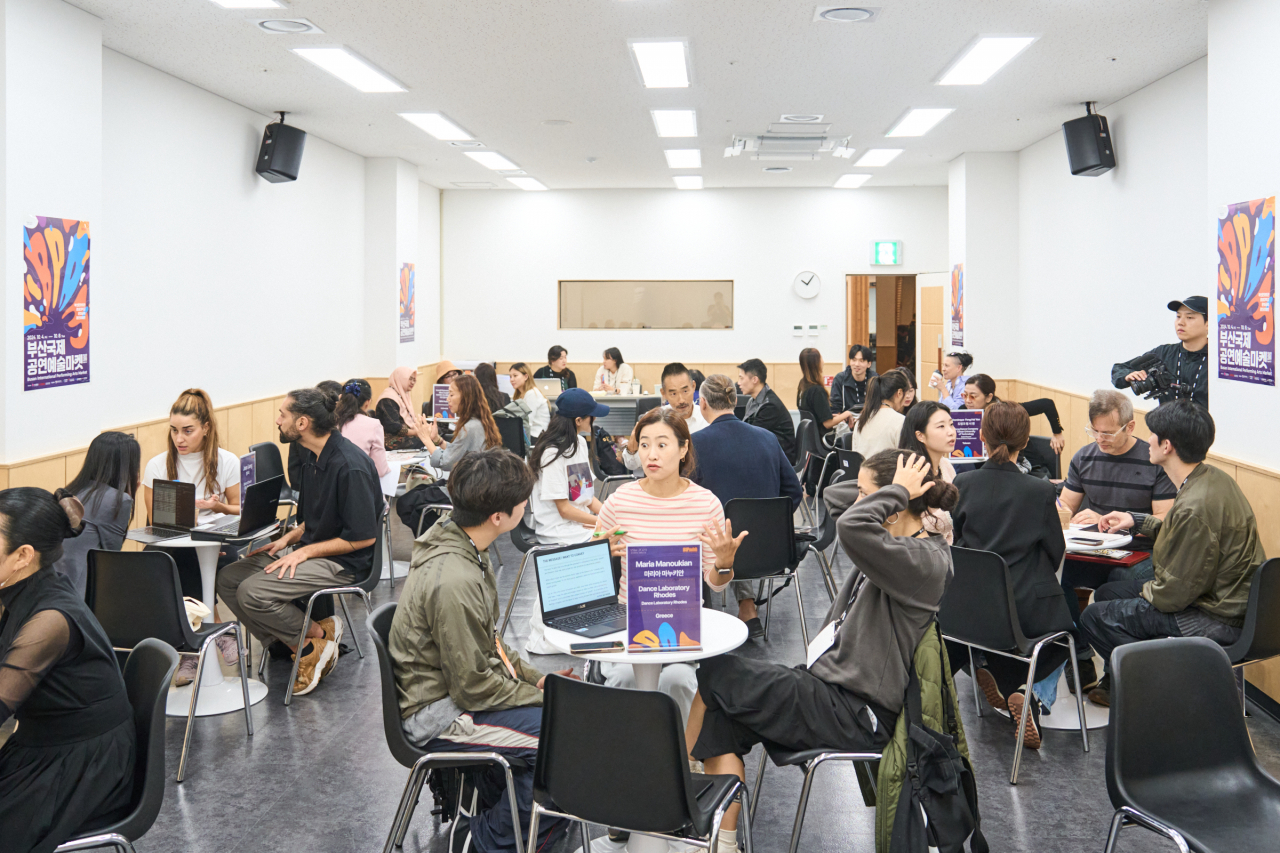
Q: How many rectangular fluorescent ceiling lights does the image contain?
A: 13